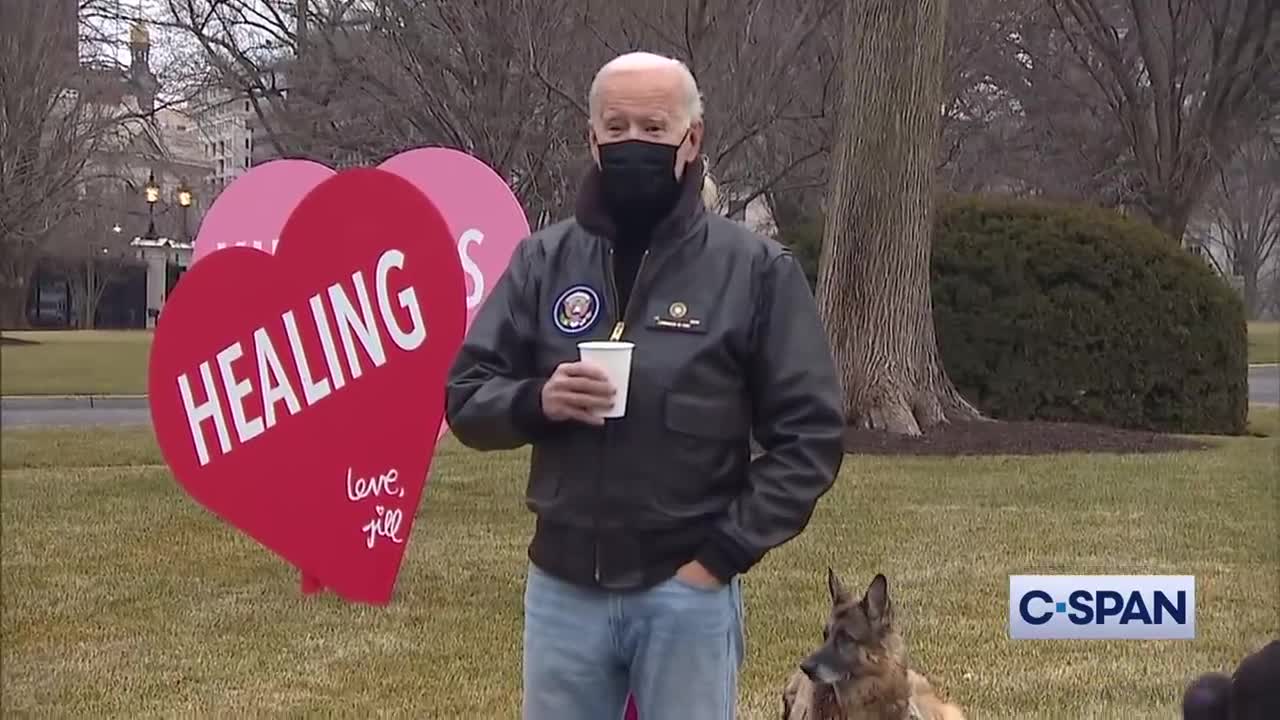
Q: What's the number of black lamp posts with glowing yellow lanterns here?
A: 2